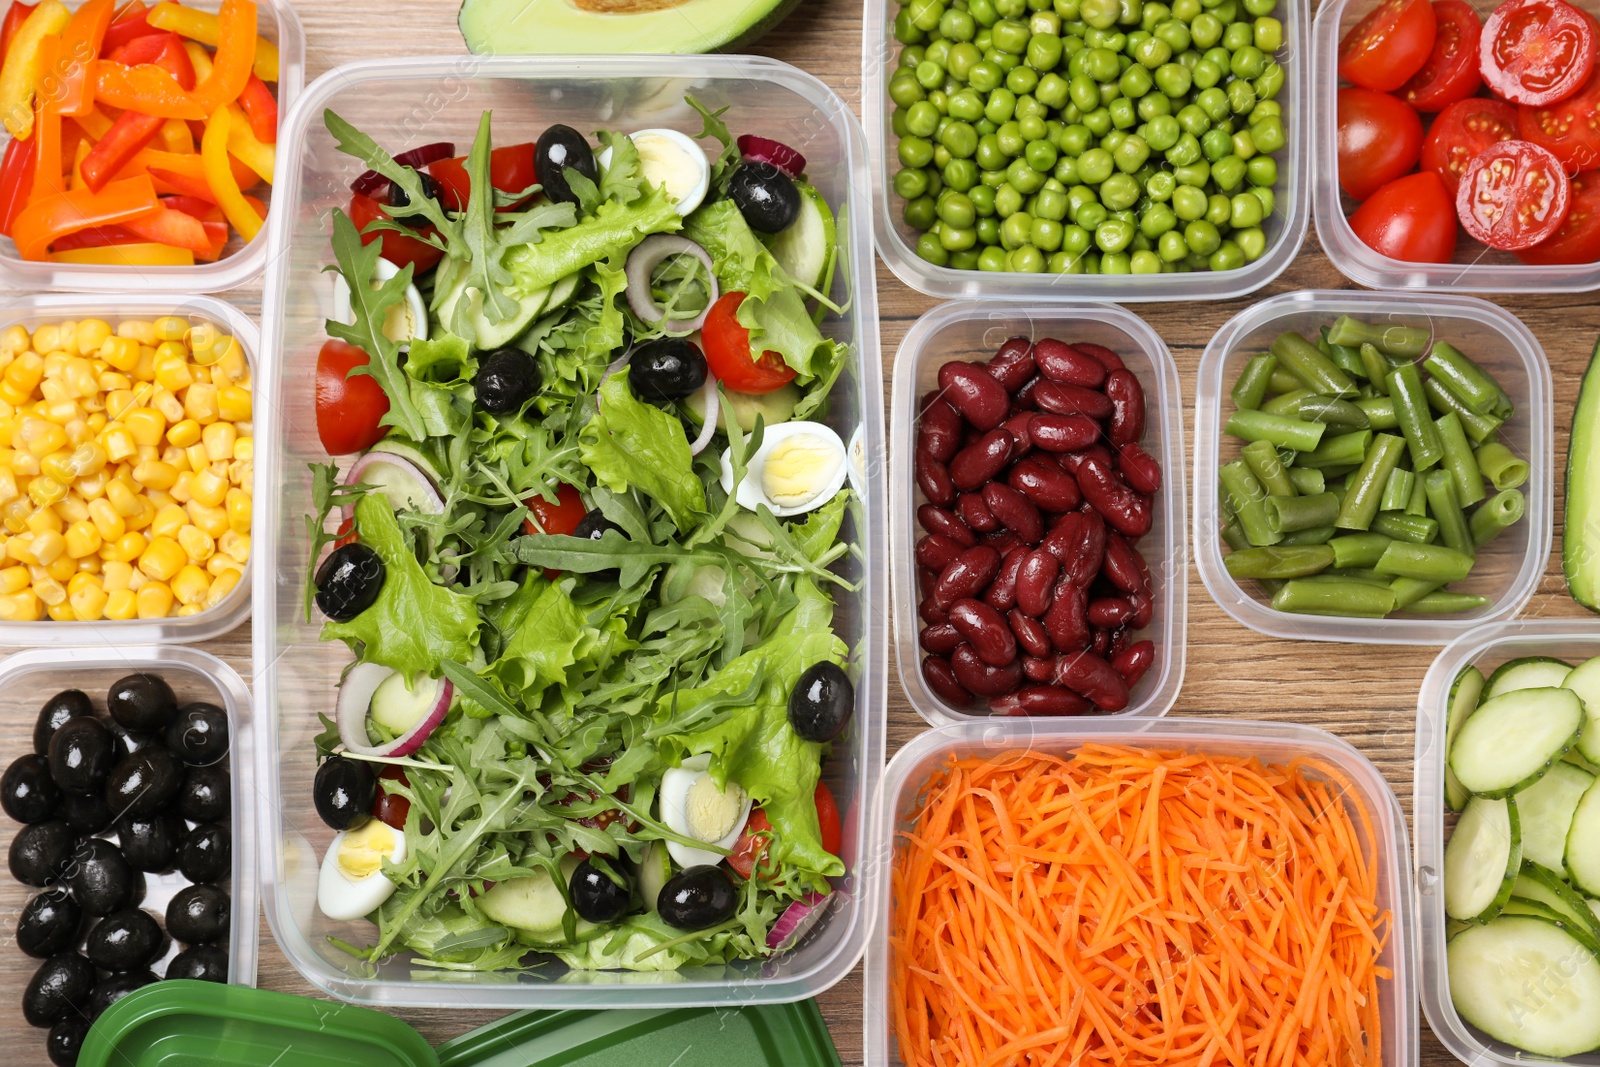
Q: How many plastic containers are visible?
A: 10